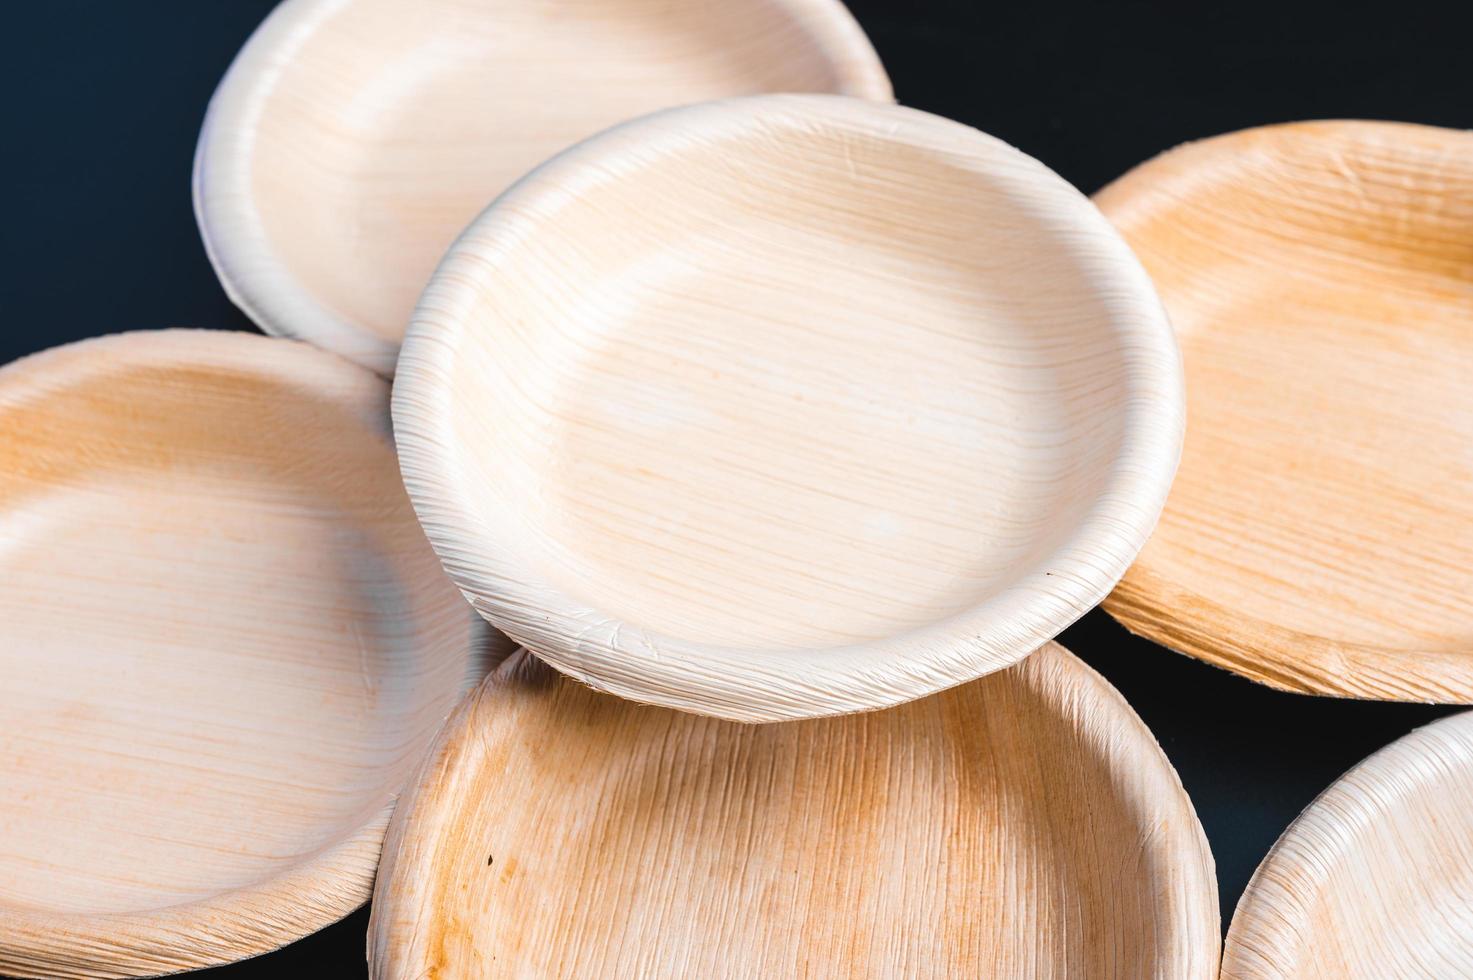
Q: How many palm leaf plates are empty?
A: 6